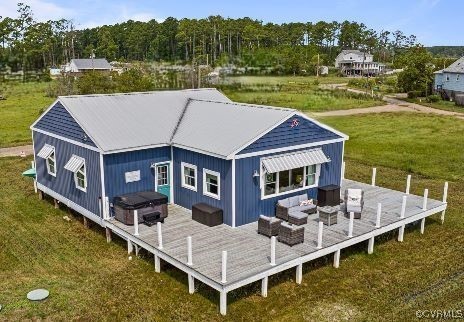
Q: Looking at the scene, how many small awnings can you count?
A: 2